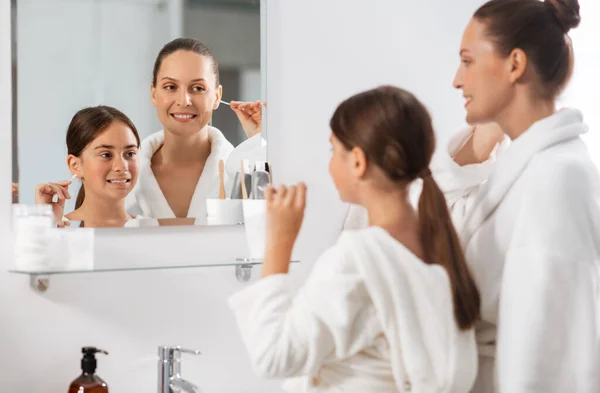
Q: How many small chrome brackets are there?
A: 2